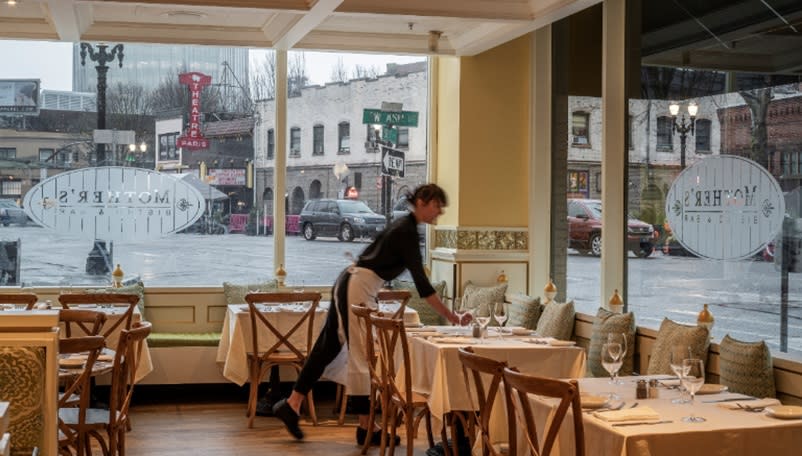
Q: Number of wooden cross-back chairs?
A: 11